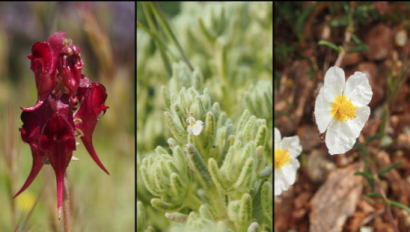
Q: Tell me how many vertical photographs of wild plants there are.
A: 3